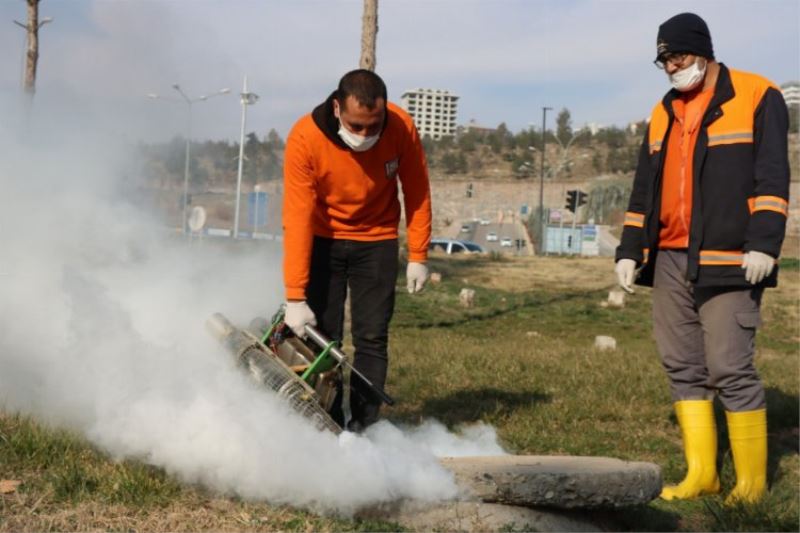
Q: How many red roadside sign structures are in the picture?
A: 0